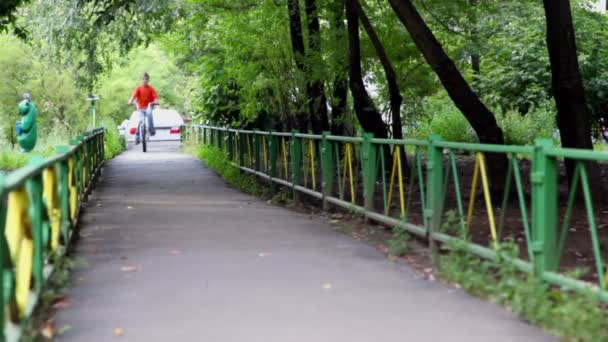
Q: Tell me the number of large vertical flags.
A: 0